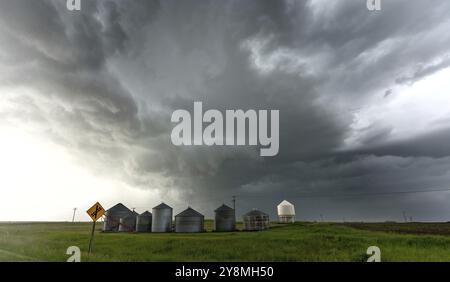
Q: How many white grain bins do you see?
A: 1